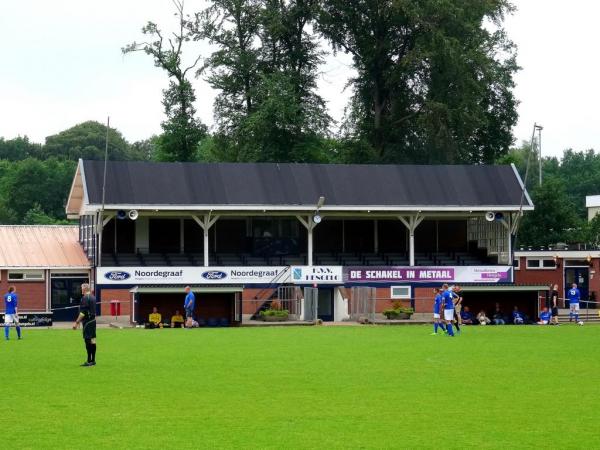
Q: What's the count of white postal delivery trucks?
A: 0